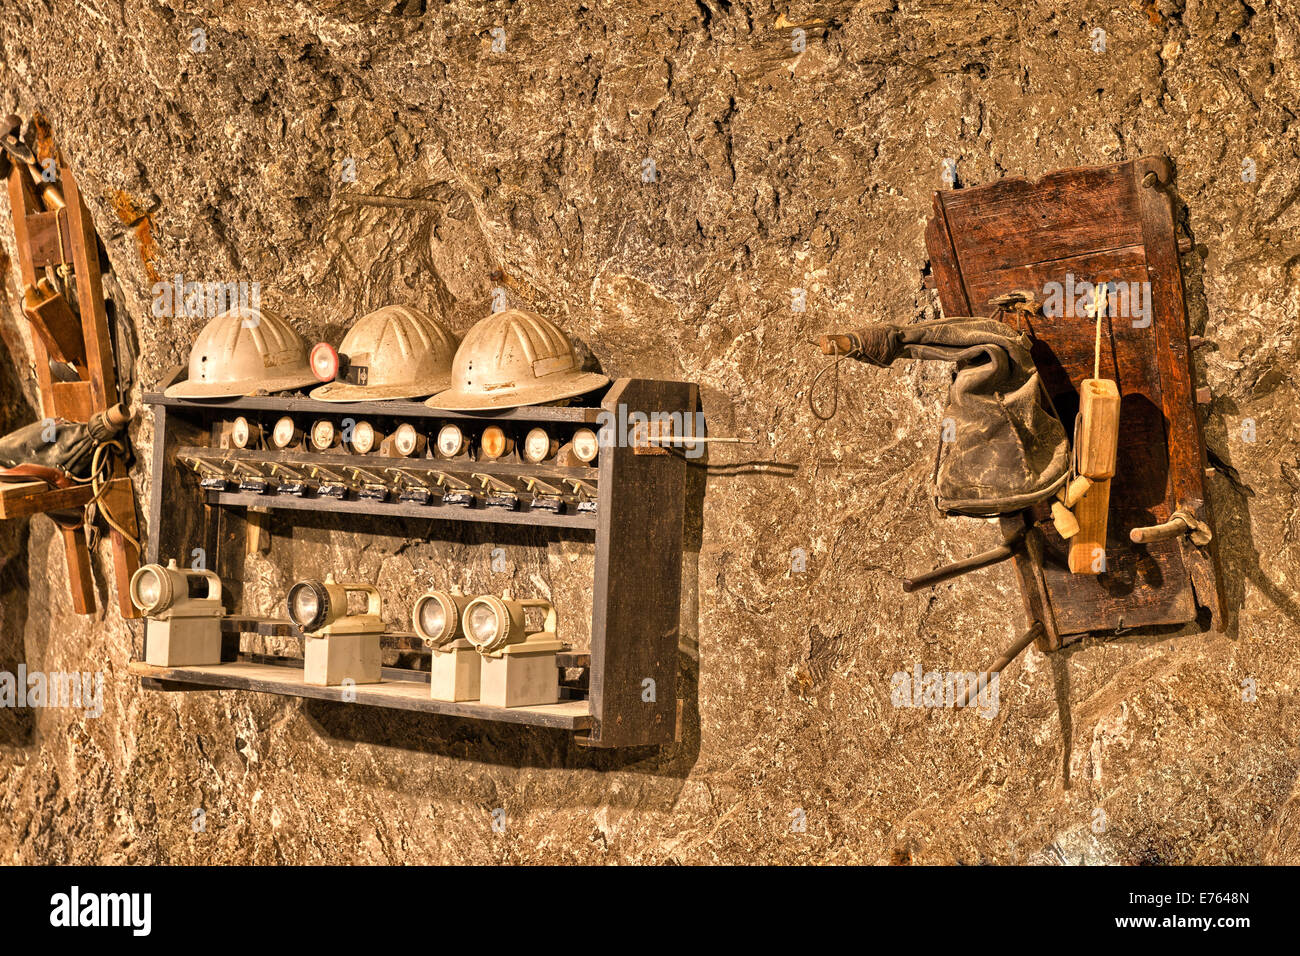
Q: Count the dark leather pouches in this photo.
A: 2